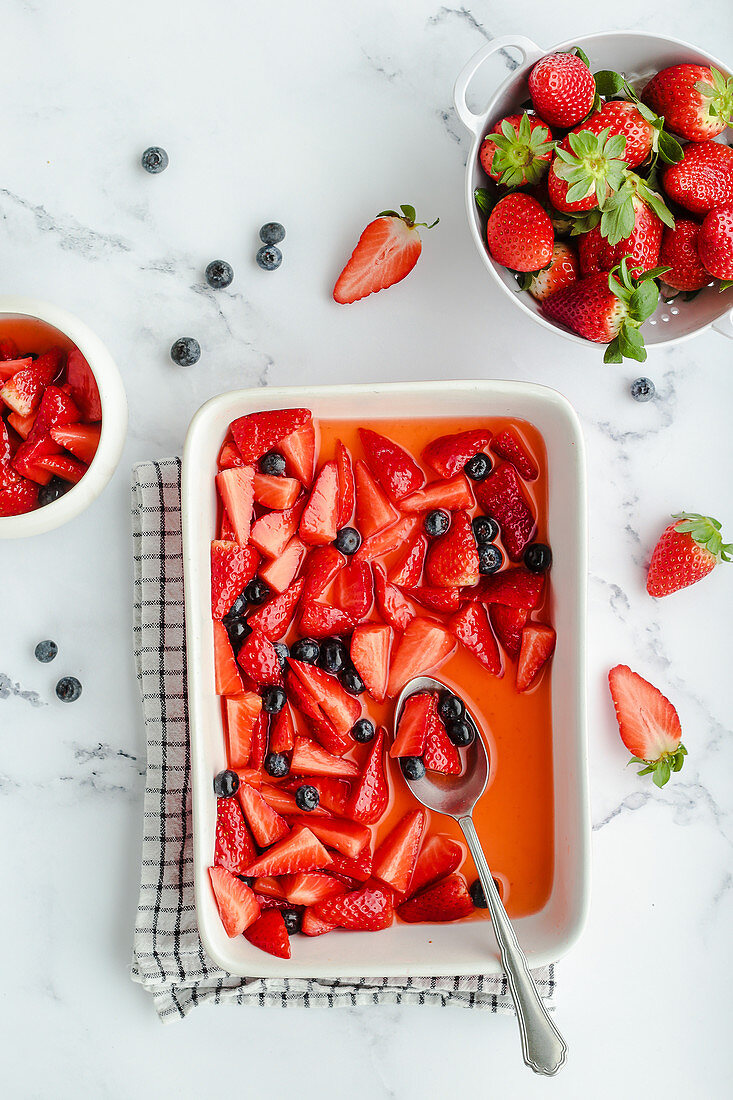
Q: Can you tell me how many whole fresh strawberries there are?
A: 13